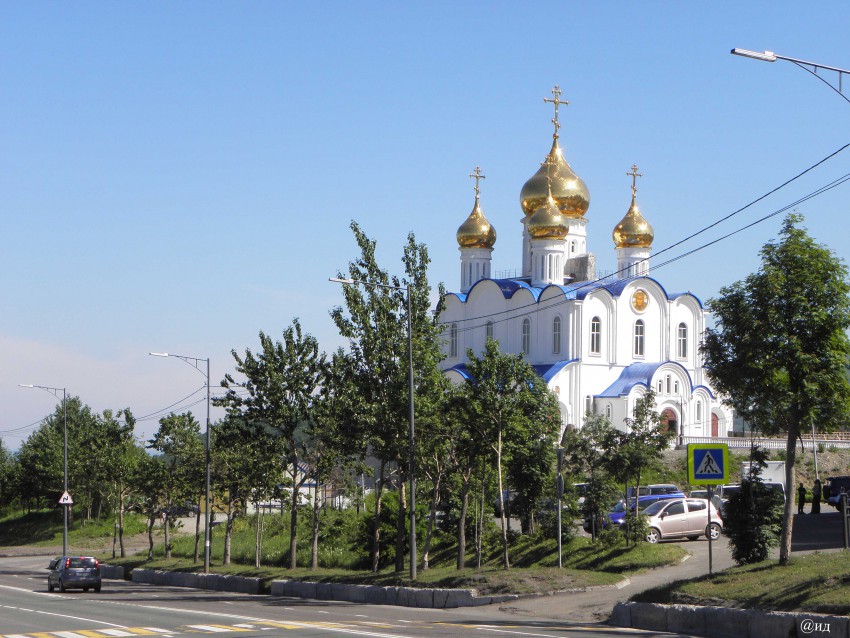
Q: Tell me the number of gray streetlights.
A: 4